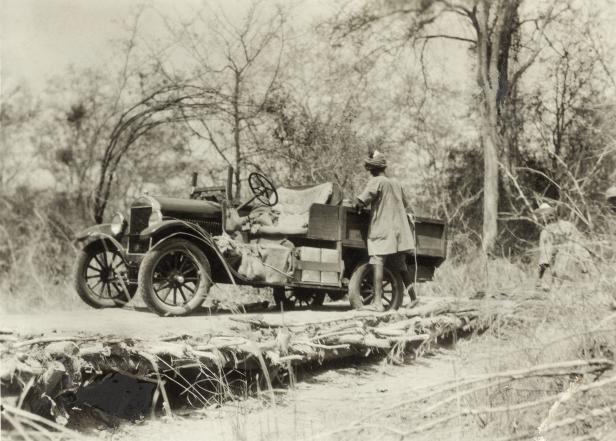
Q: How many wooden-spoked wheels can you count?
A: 4